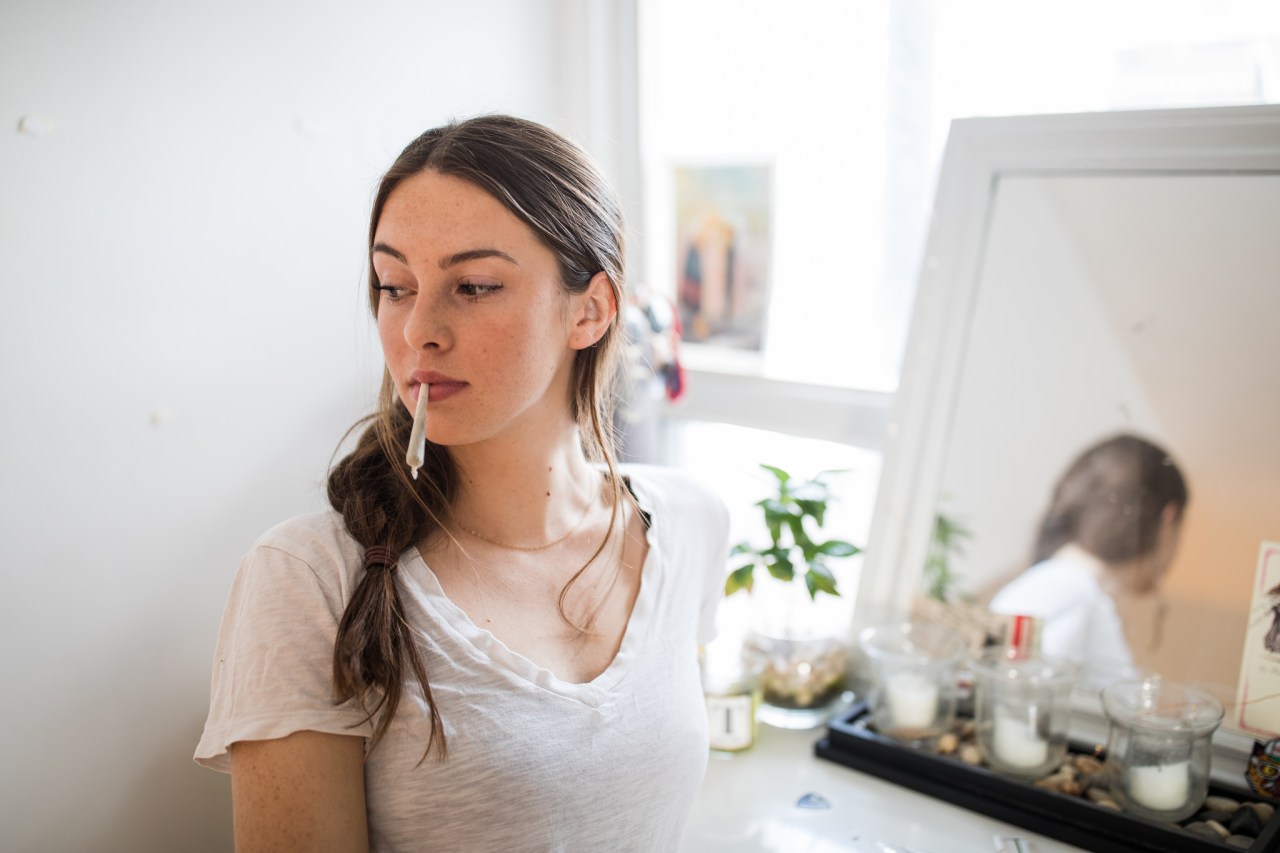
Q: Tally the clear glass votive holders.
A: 3